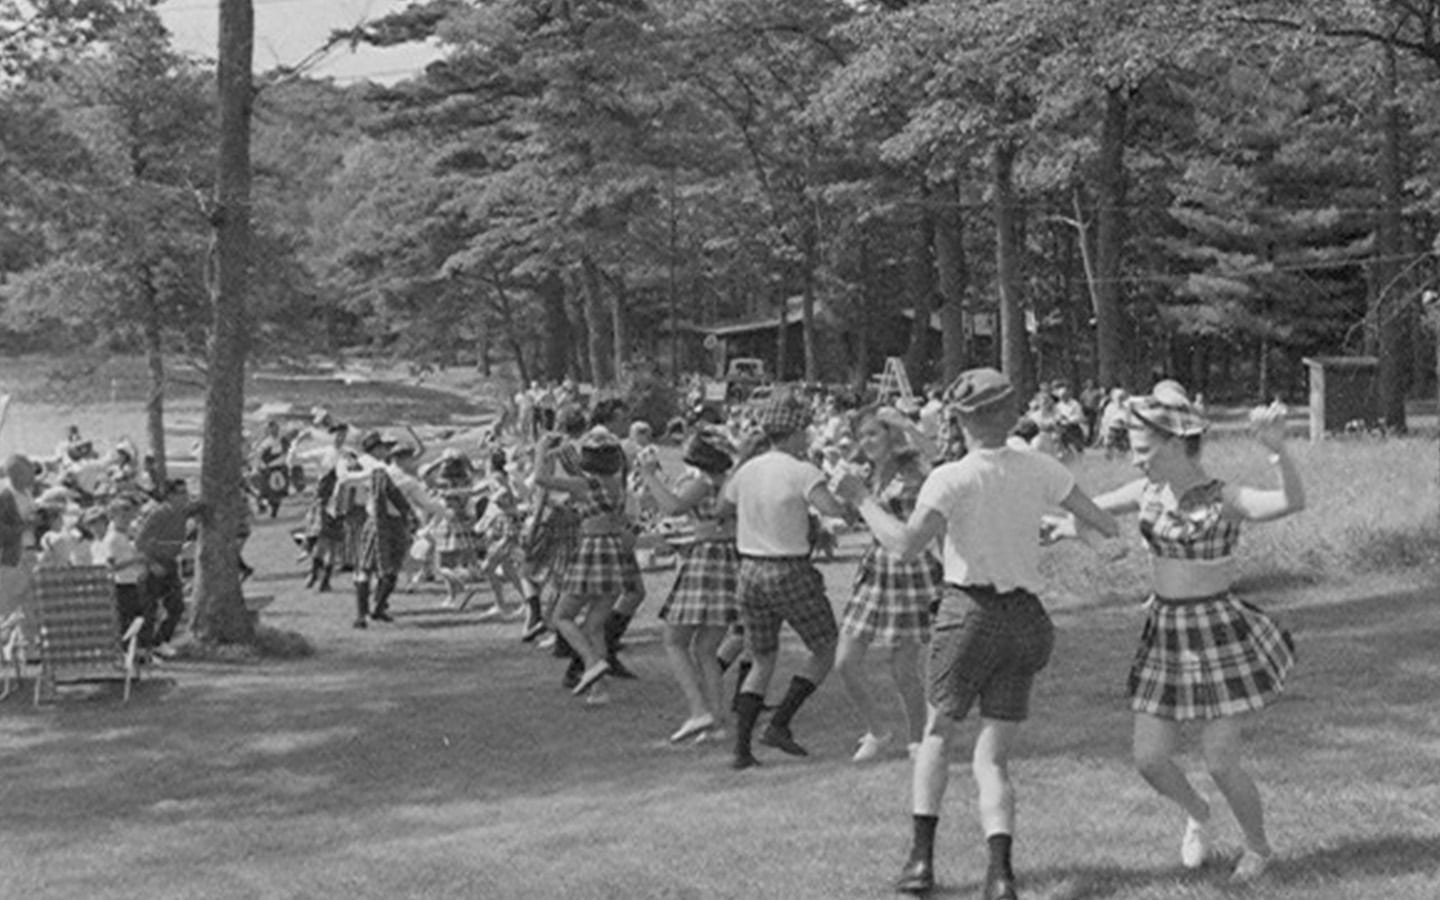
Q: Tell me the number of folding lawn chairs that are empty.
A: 1